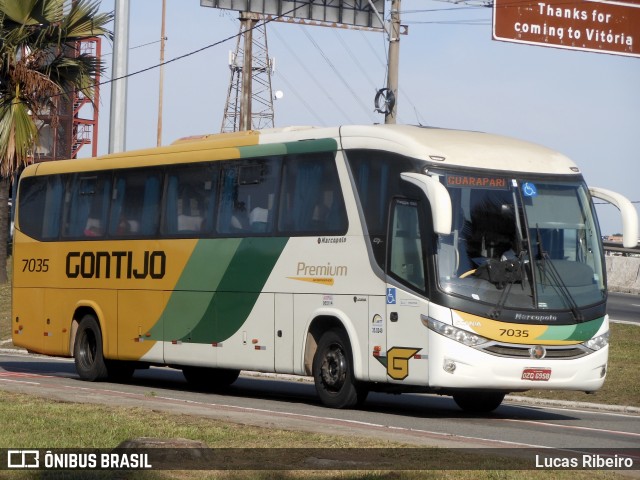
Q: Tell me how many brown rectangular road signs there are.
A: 1